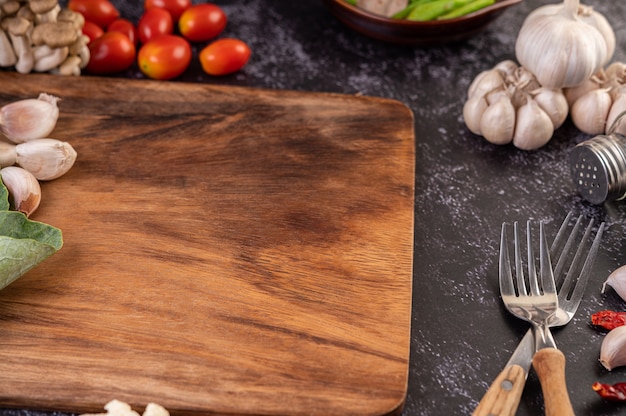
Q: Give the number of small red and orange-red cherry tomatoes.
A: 9